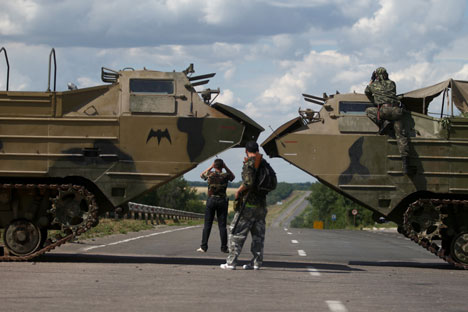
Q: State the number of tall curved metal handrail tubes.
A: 2